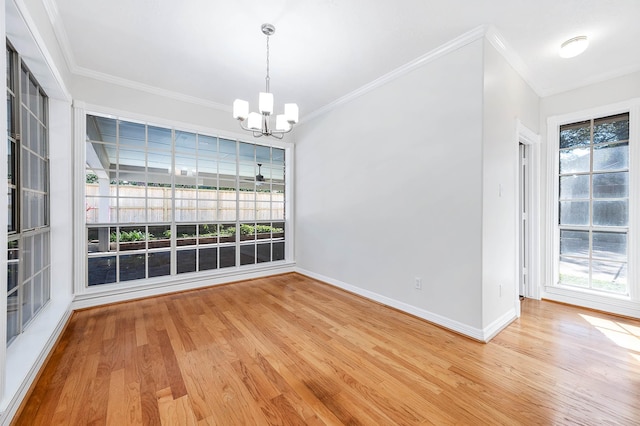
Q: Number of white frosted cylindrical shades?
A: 5